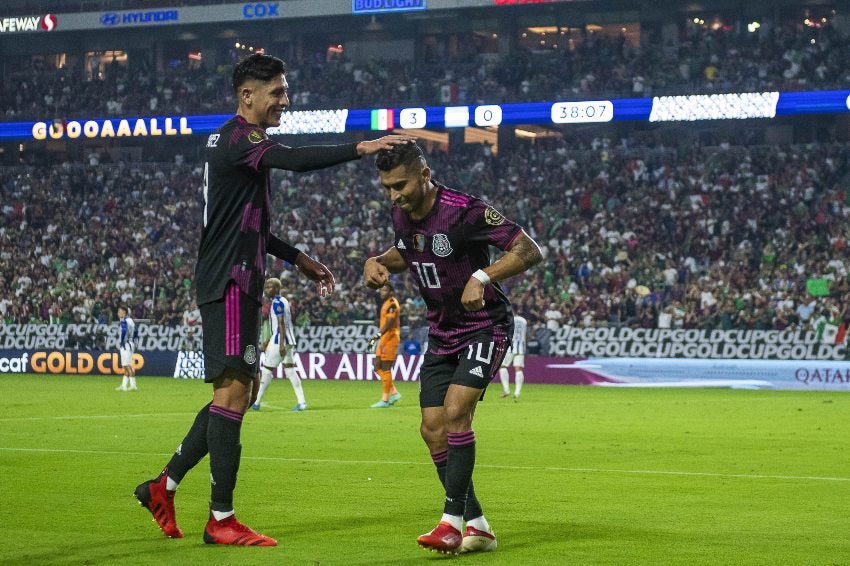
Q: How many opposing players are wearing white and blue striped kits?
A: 3